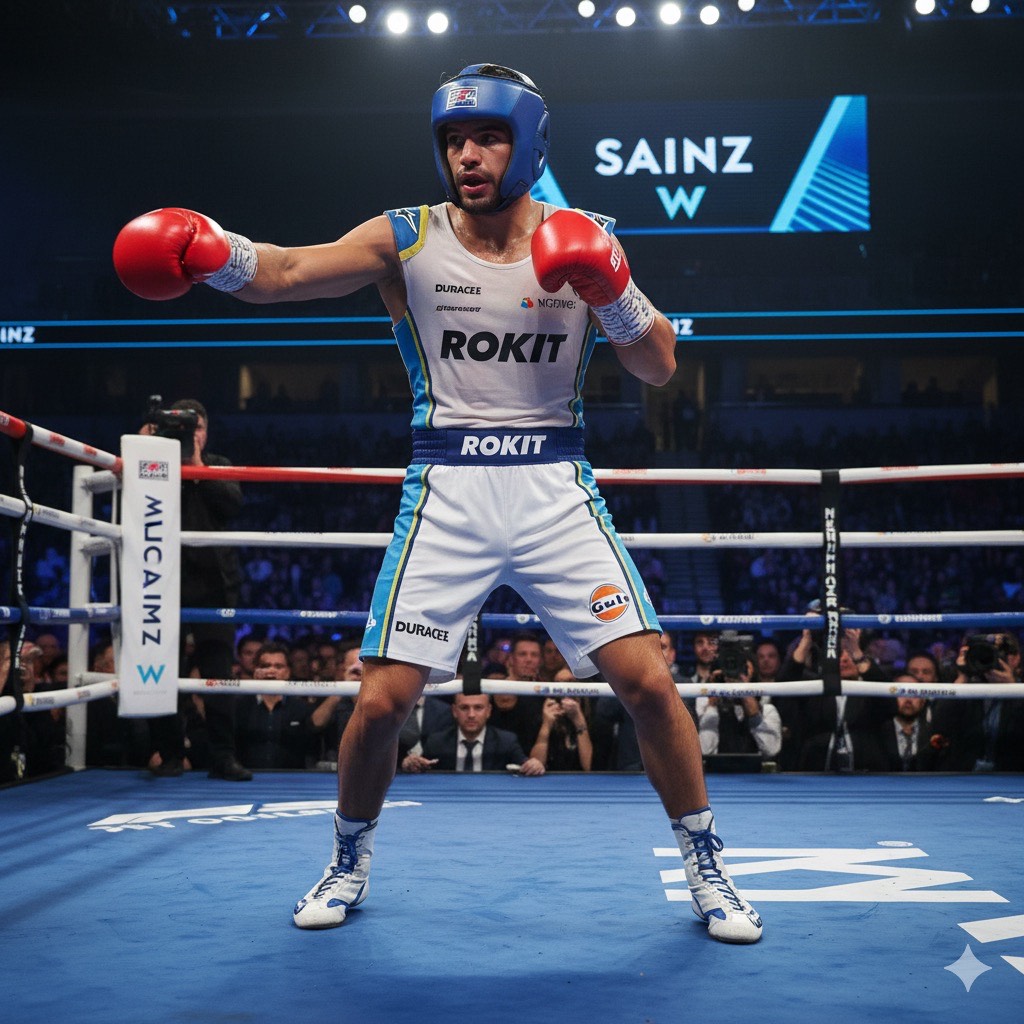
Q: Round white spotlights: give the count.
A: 10